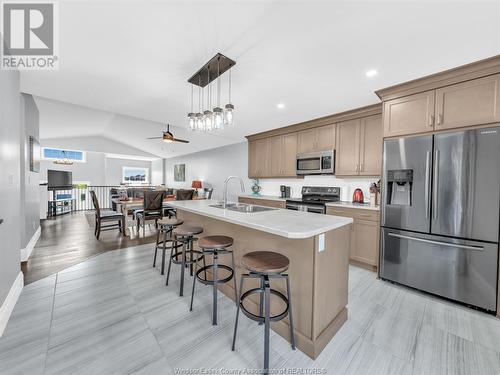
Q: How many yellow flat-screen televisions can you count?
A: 0